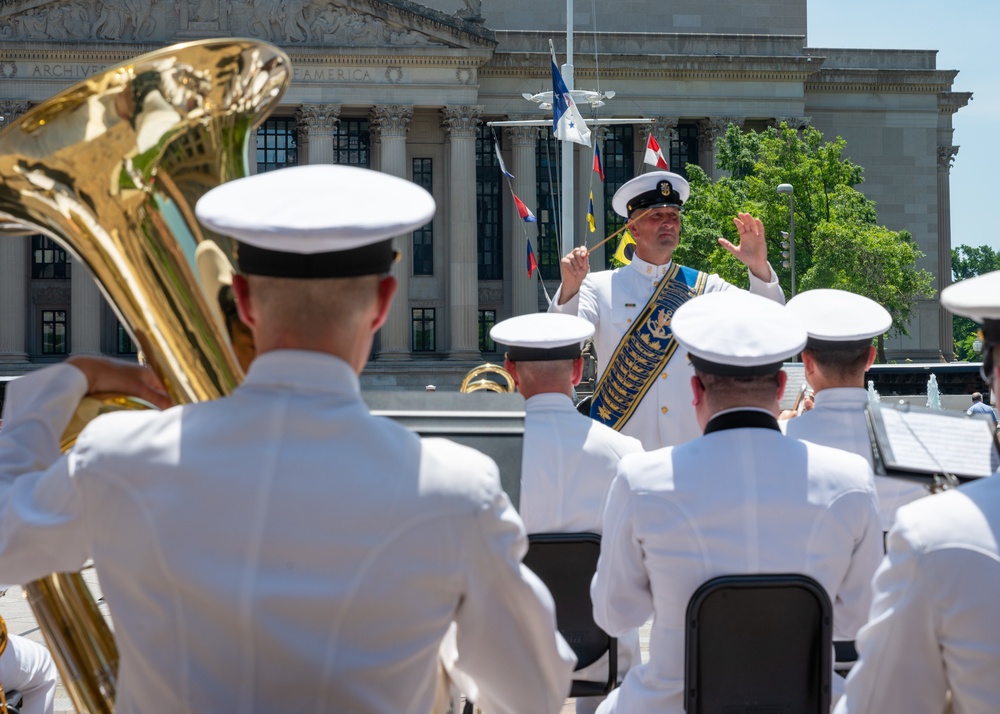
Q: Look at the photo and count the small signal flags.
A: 7